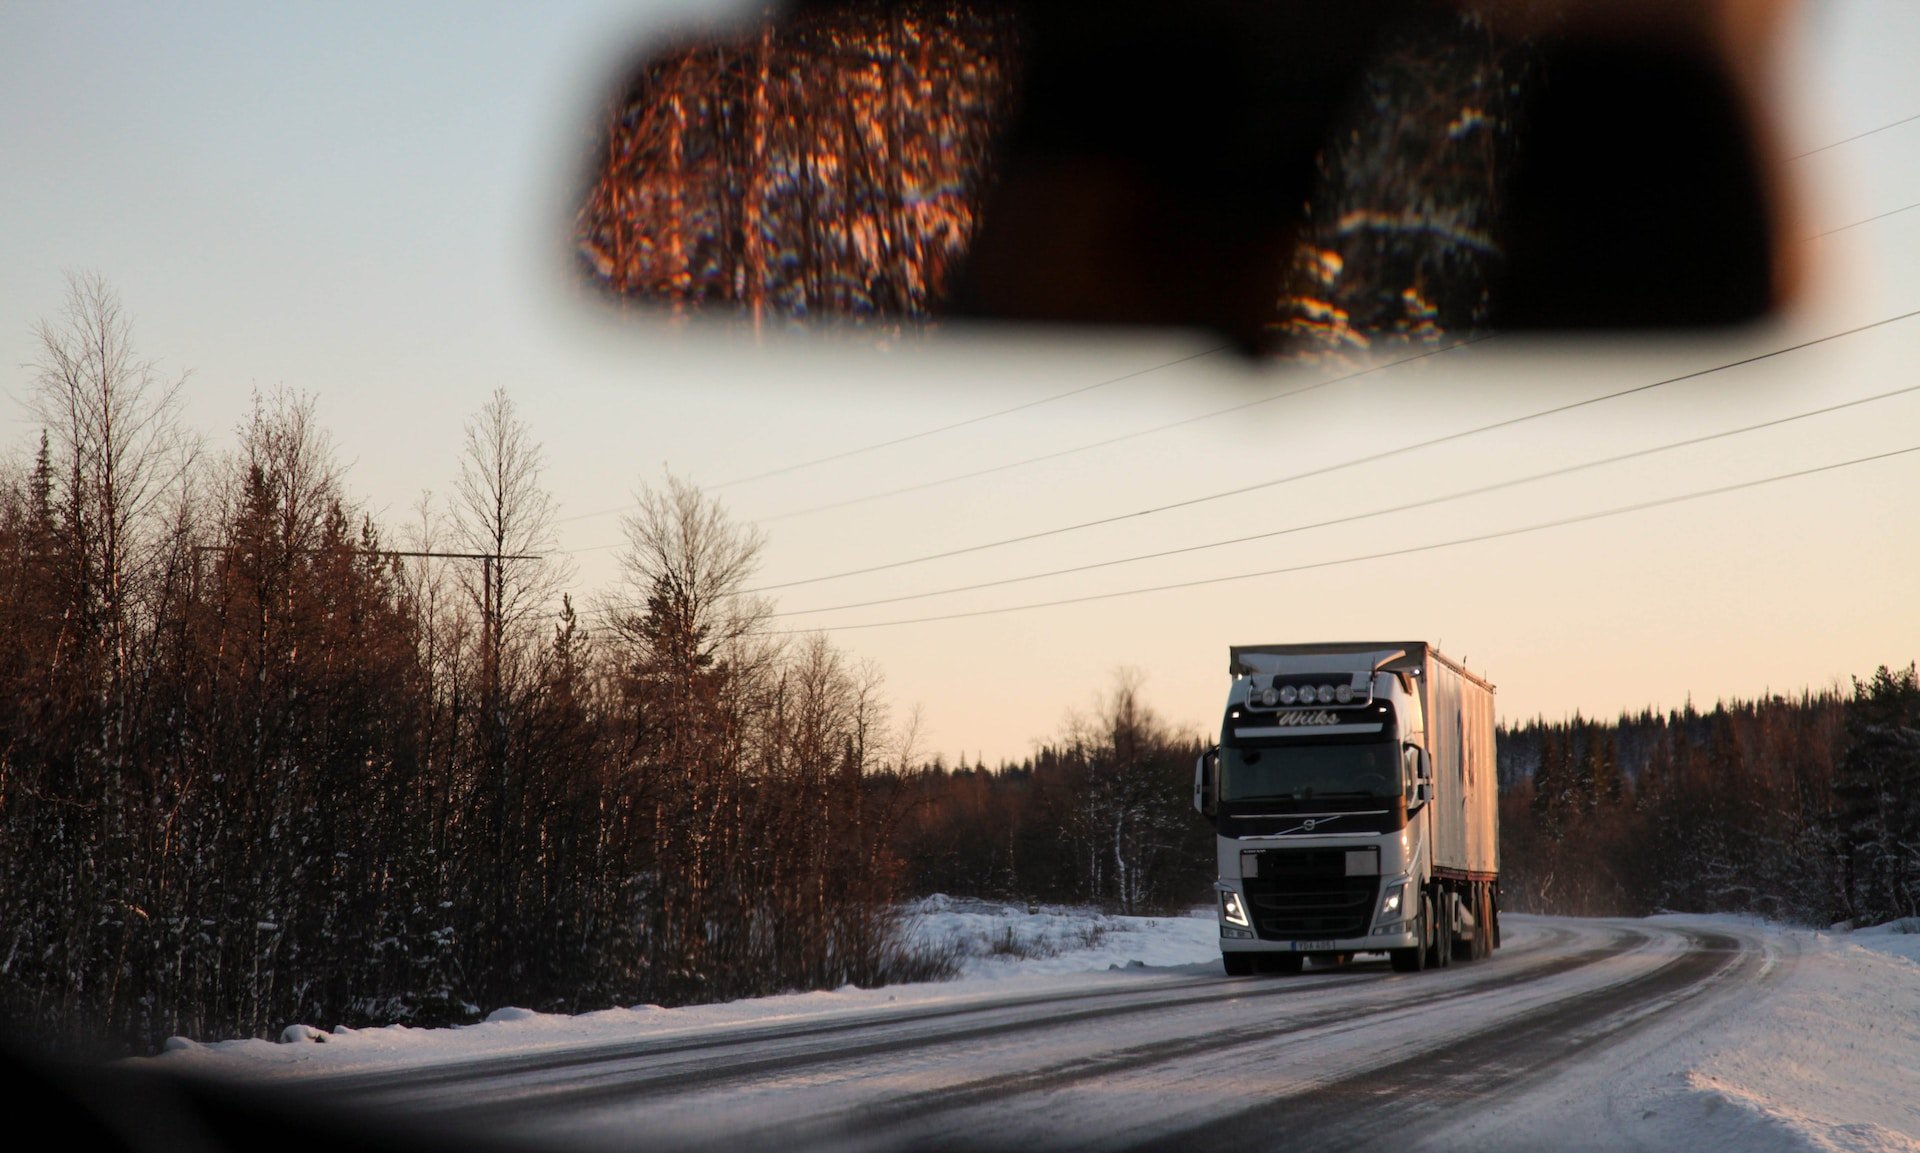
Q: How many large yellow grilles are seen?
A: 0